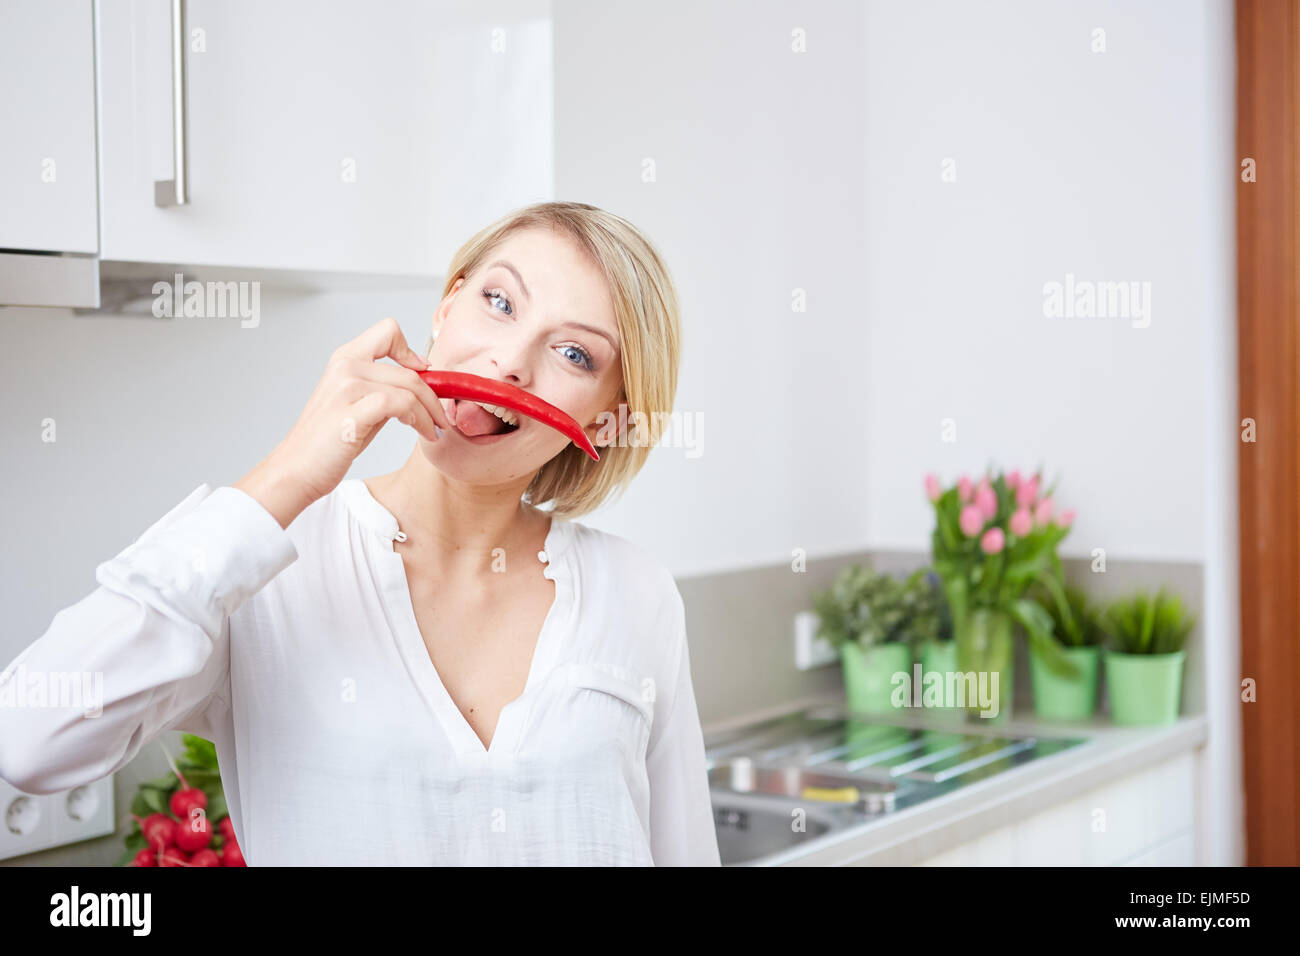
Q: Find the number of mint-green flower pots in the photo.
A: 4